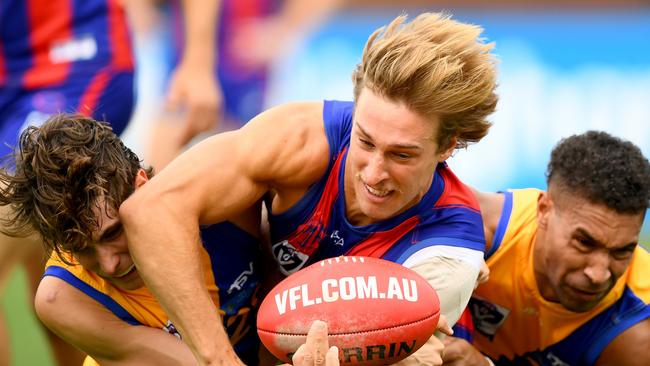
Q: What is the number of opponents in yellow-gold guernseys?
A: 2